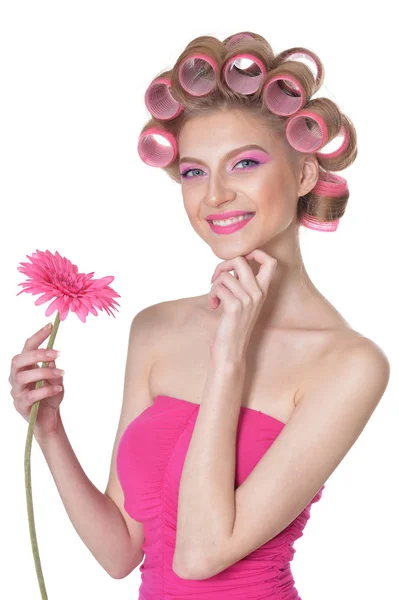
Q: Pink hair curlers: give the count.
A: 10